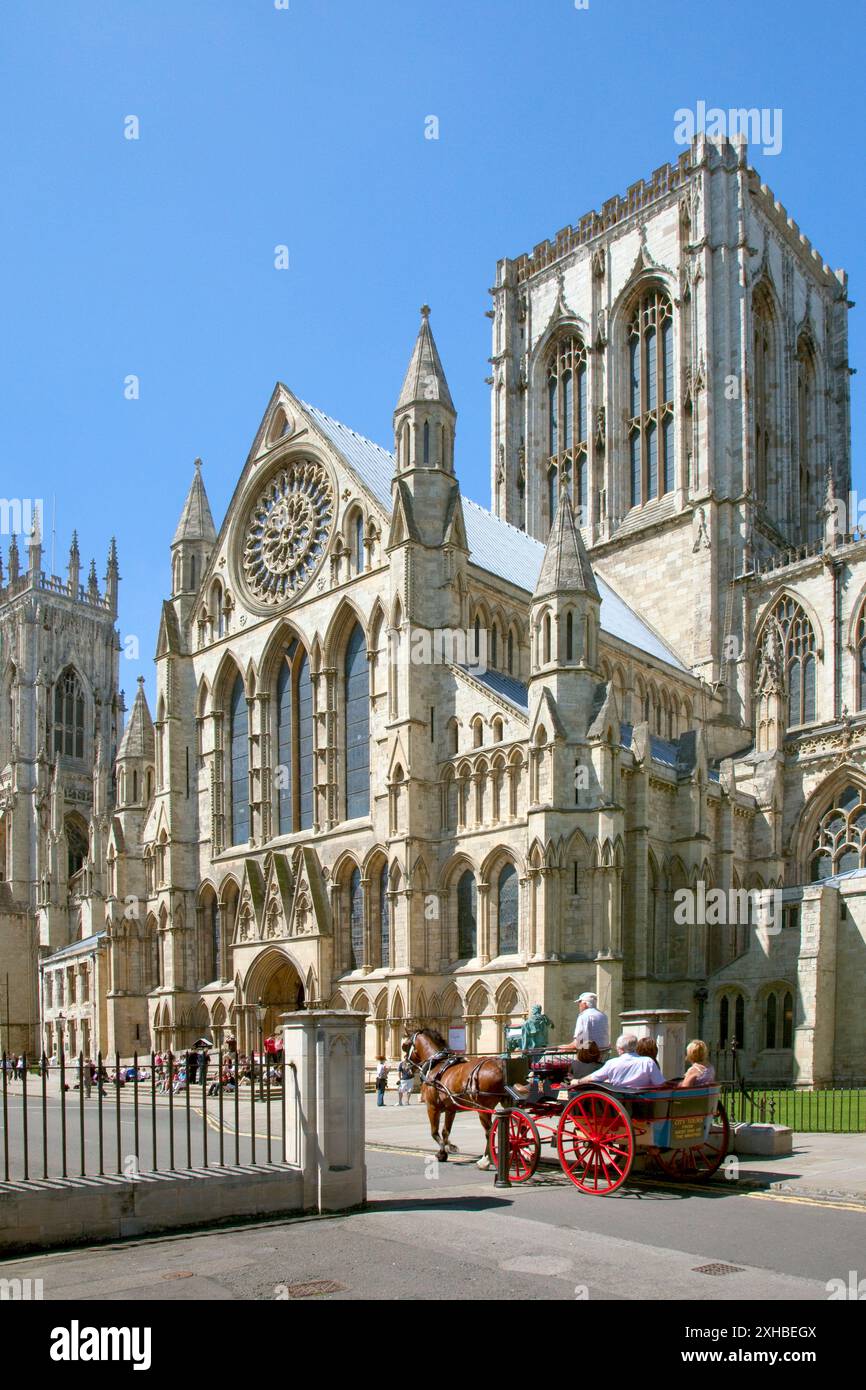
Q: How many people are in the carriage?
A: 5